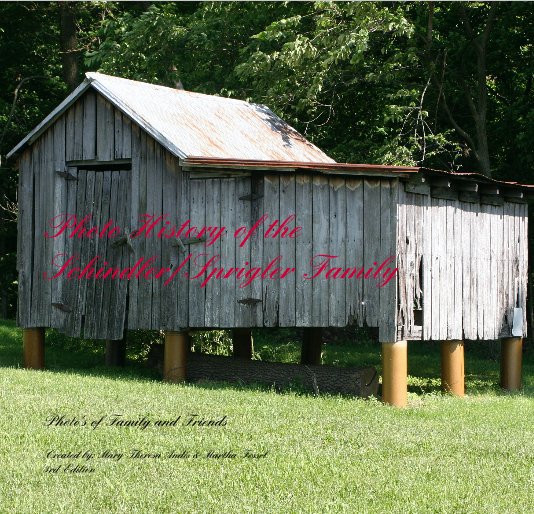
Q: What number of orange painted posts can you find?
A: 5